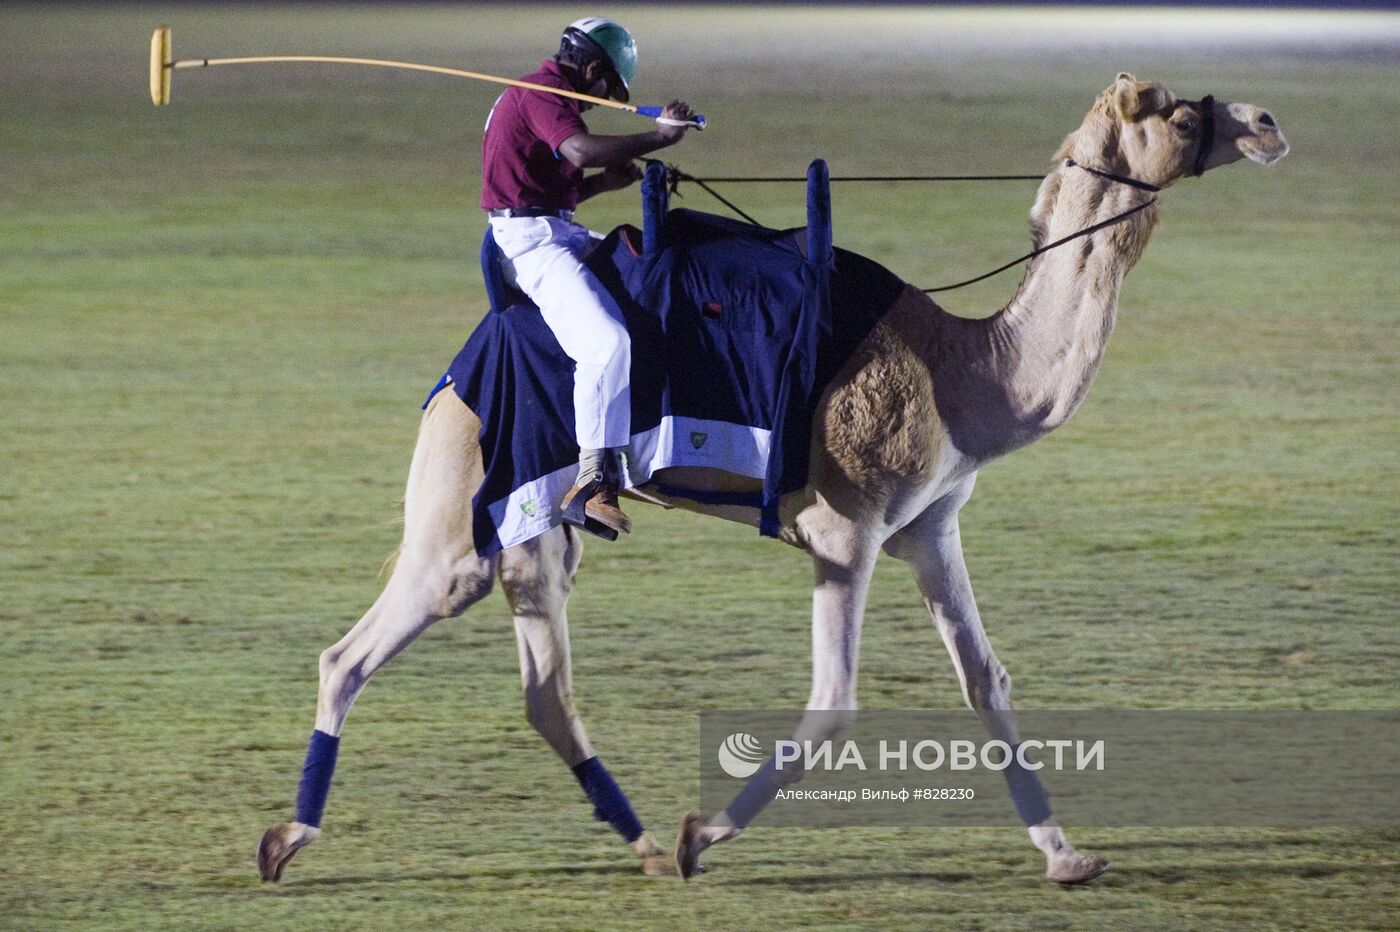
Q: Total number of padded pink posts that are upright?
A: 0